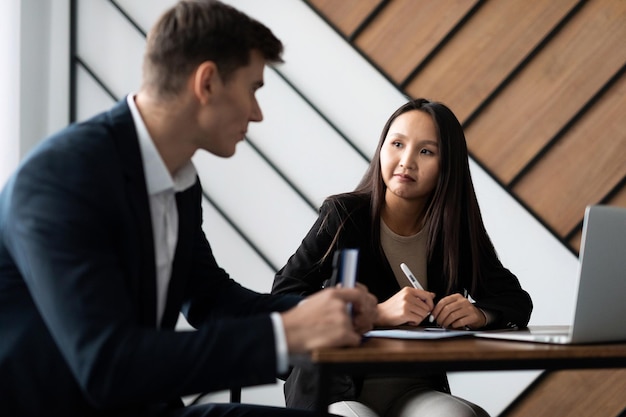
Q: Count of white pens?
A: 1